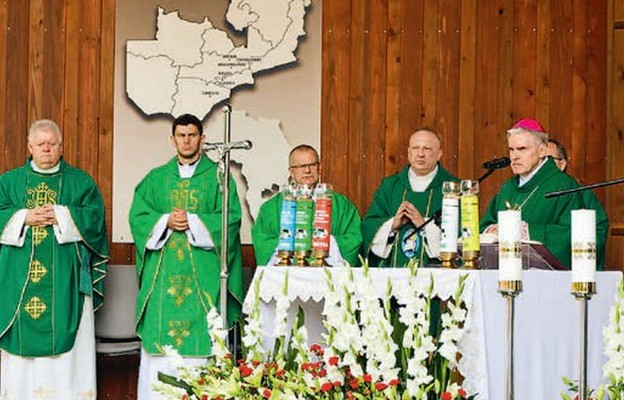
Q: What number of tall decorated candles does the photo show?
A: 7